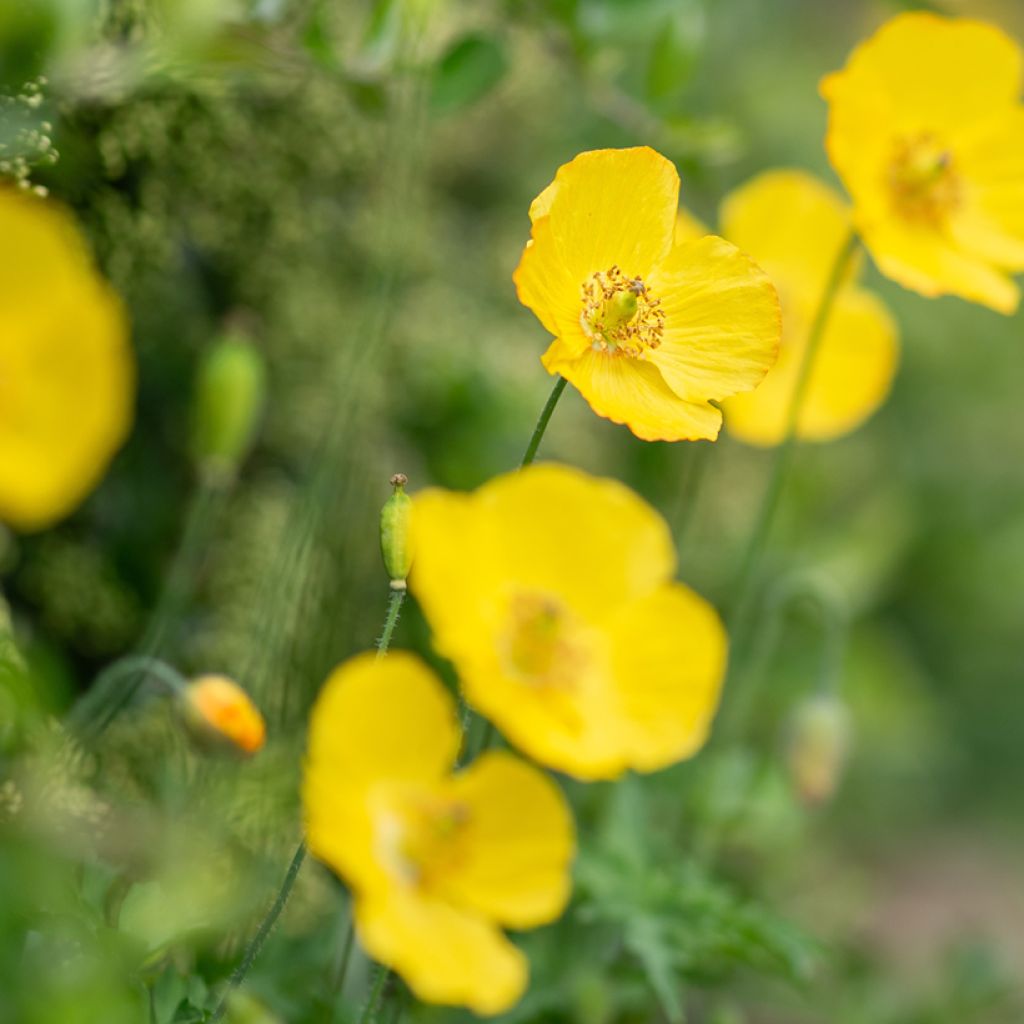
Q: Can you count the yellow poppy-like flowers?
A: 6